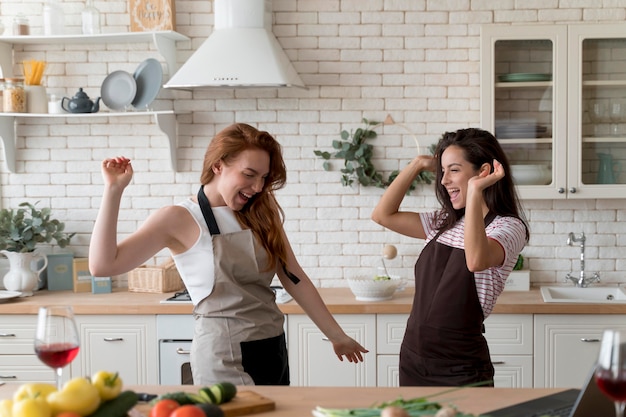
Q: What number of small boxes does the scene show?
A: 3